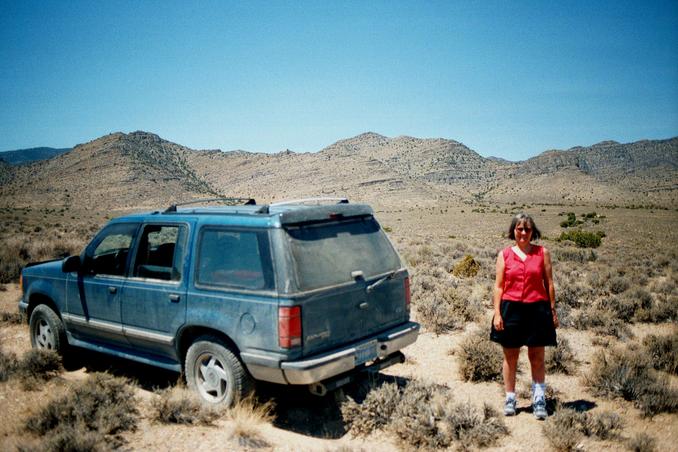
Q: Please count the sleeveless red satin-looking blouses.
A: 1